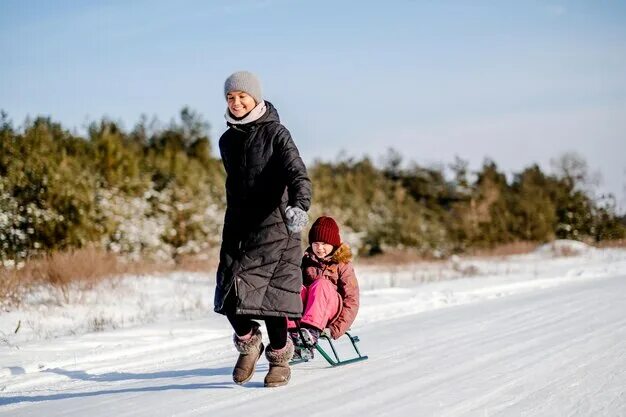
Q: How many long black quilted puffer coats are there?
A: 1